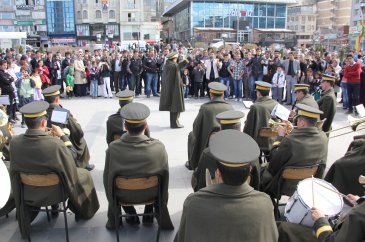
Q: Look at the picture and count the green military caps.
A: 12